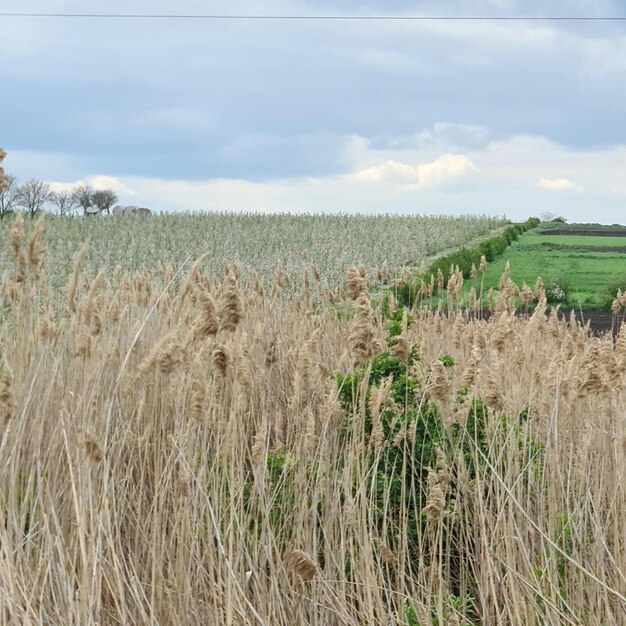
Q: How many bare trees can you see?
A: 5